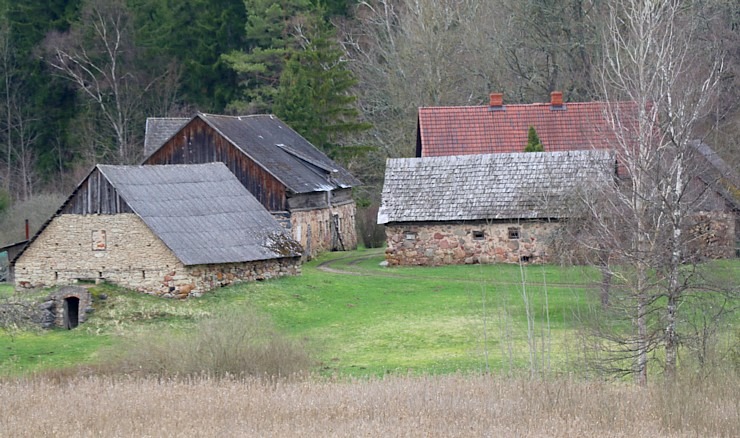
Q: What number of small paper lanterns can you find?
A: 0